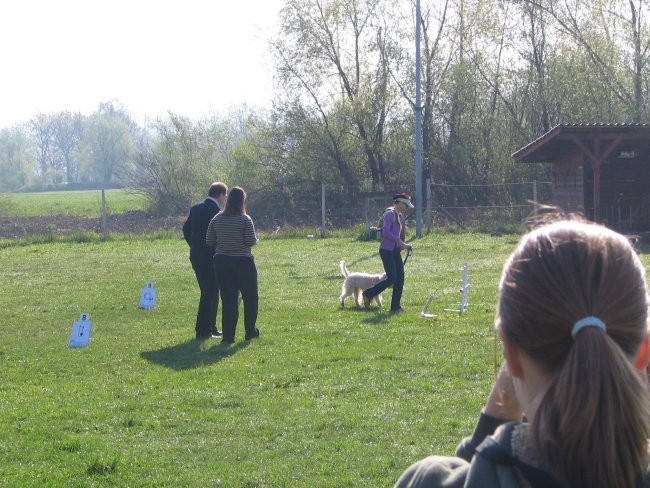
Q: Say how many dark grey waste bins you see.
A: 0